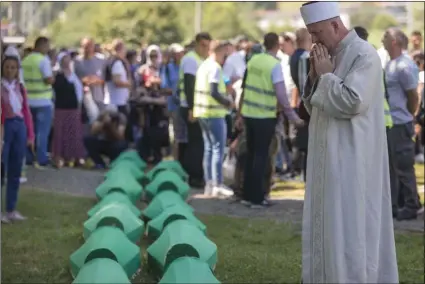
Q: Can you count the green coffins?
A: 13